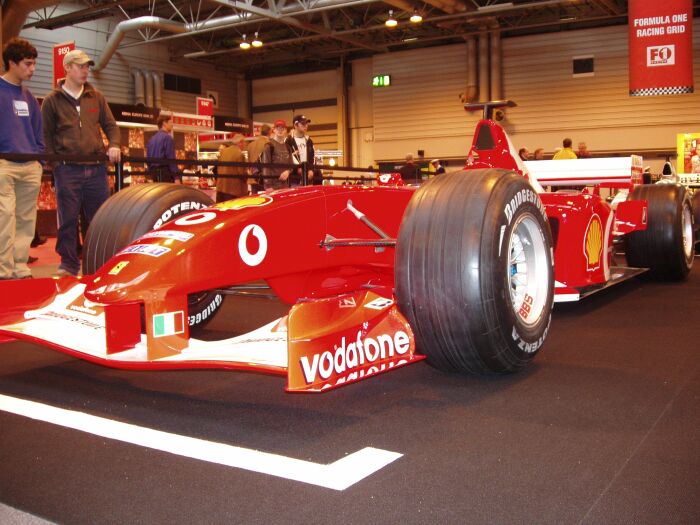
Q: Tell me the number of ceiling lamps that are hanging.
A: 4